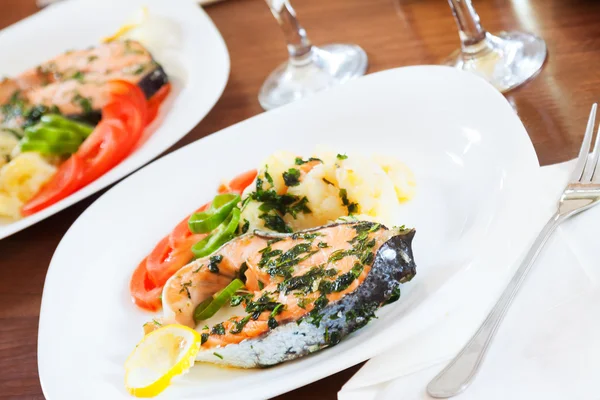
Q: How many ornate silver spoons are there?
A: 0